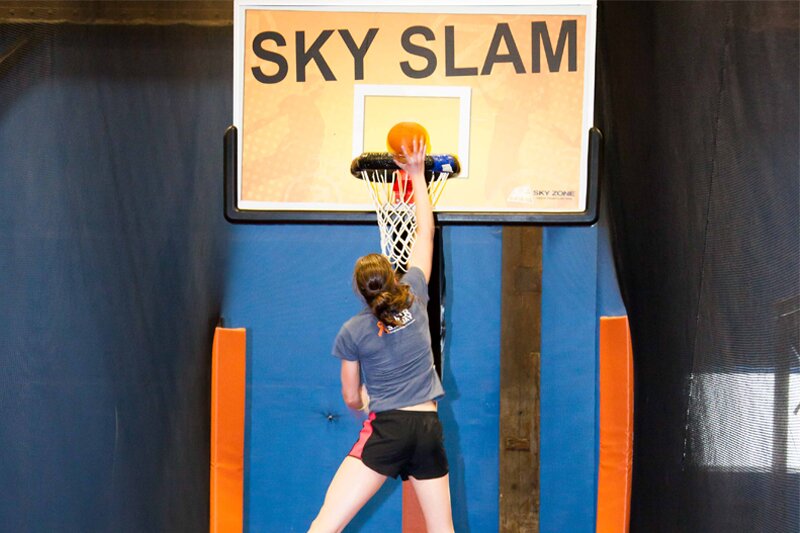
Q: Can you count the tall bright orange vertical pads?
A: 2